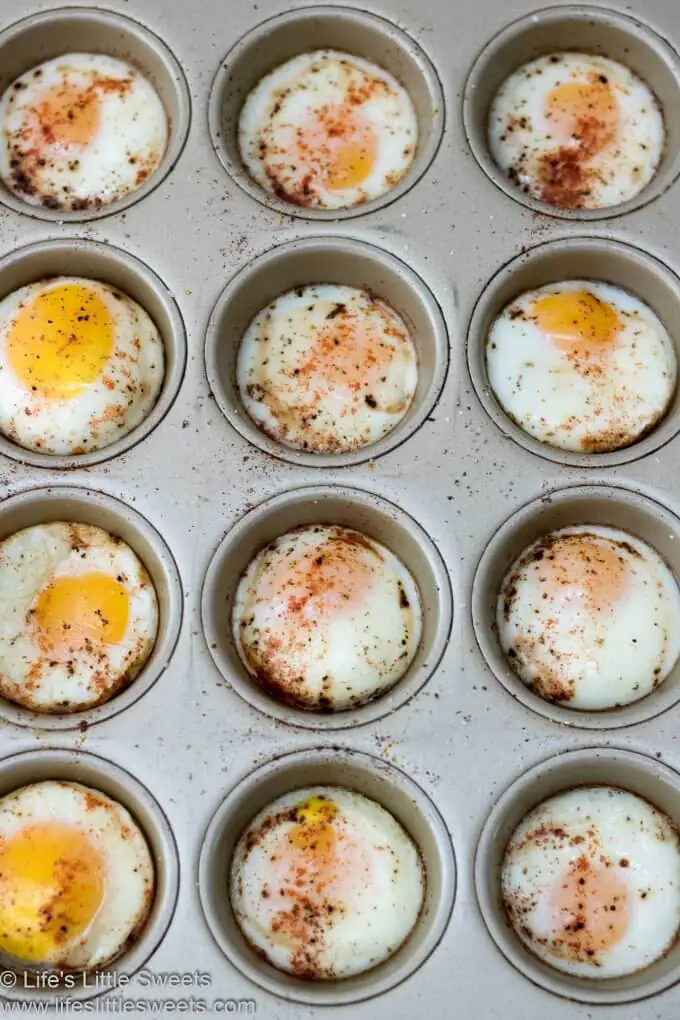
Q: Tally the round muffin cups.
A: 12